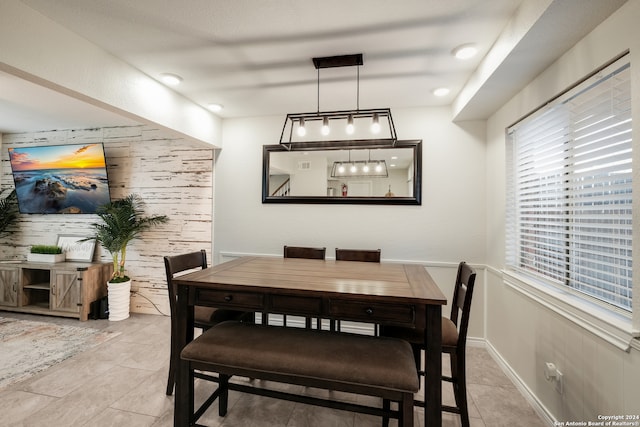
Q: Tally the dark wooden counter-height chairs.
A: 4